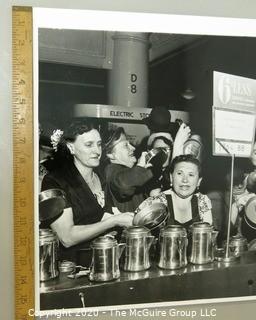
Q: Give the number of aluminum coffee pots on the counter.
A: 5